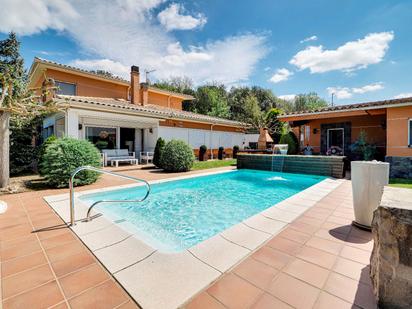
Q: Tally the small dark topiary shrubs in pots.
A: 3